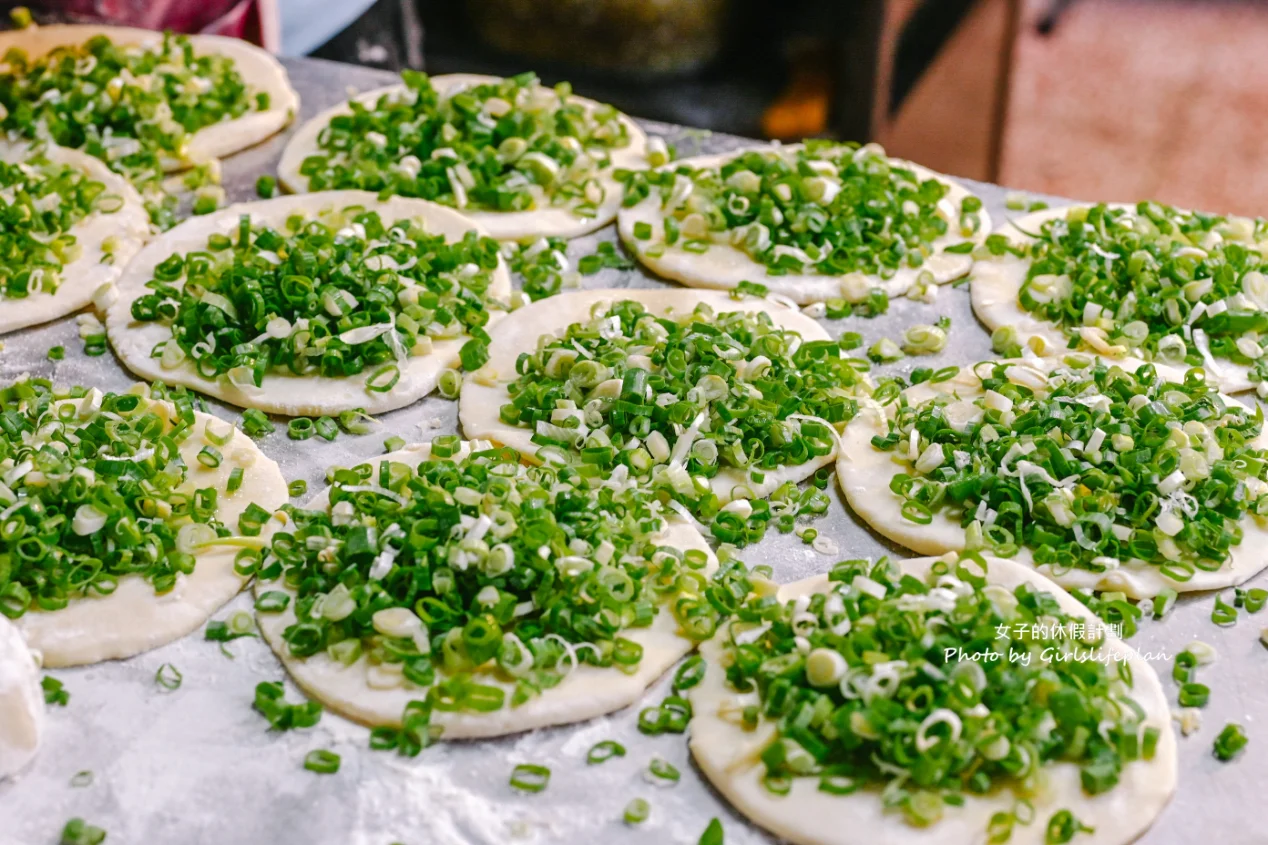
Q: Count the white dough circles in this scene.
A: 11